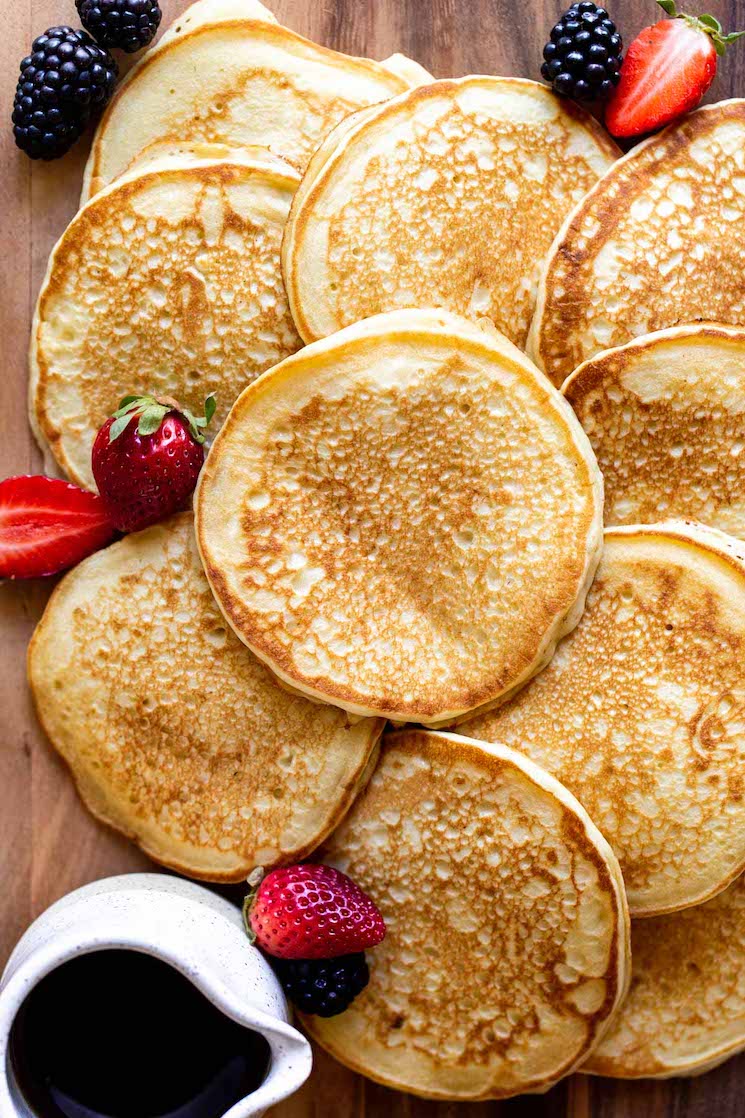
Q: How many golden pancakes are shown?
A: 10